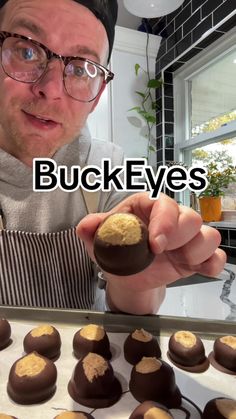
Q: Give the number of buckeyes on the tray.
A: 13